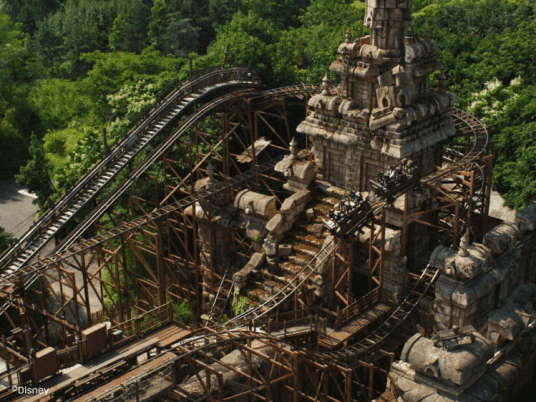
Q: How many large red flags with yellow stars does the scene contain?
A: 0